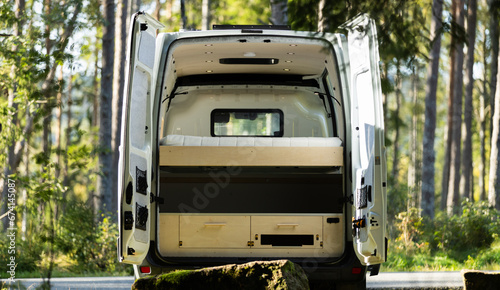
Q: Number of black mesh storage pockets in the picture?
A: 3